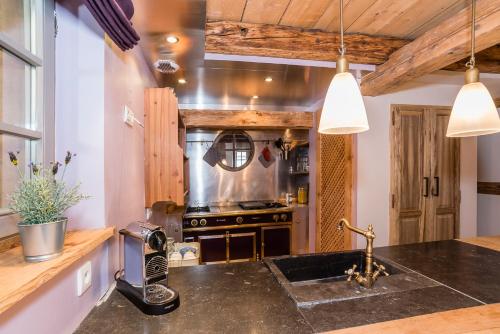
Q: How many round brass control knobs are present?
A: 5